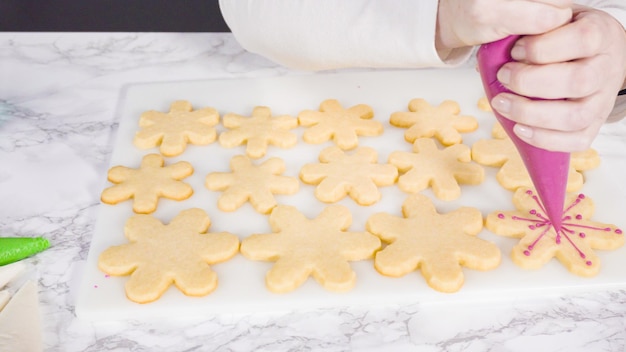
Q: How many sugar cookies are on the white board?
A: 14